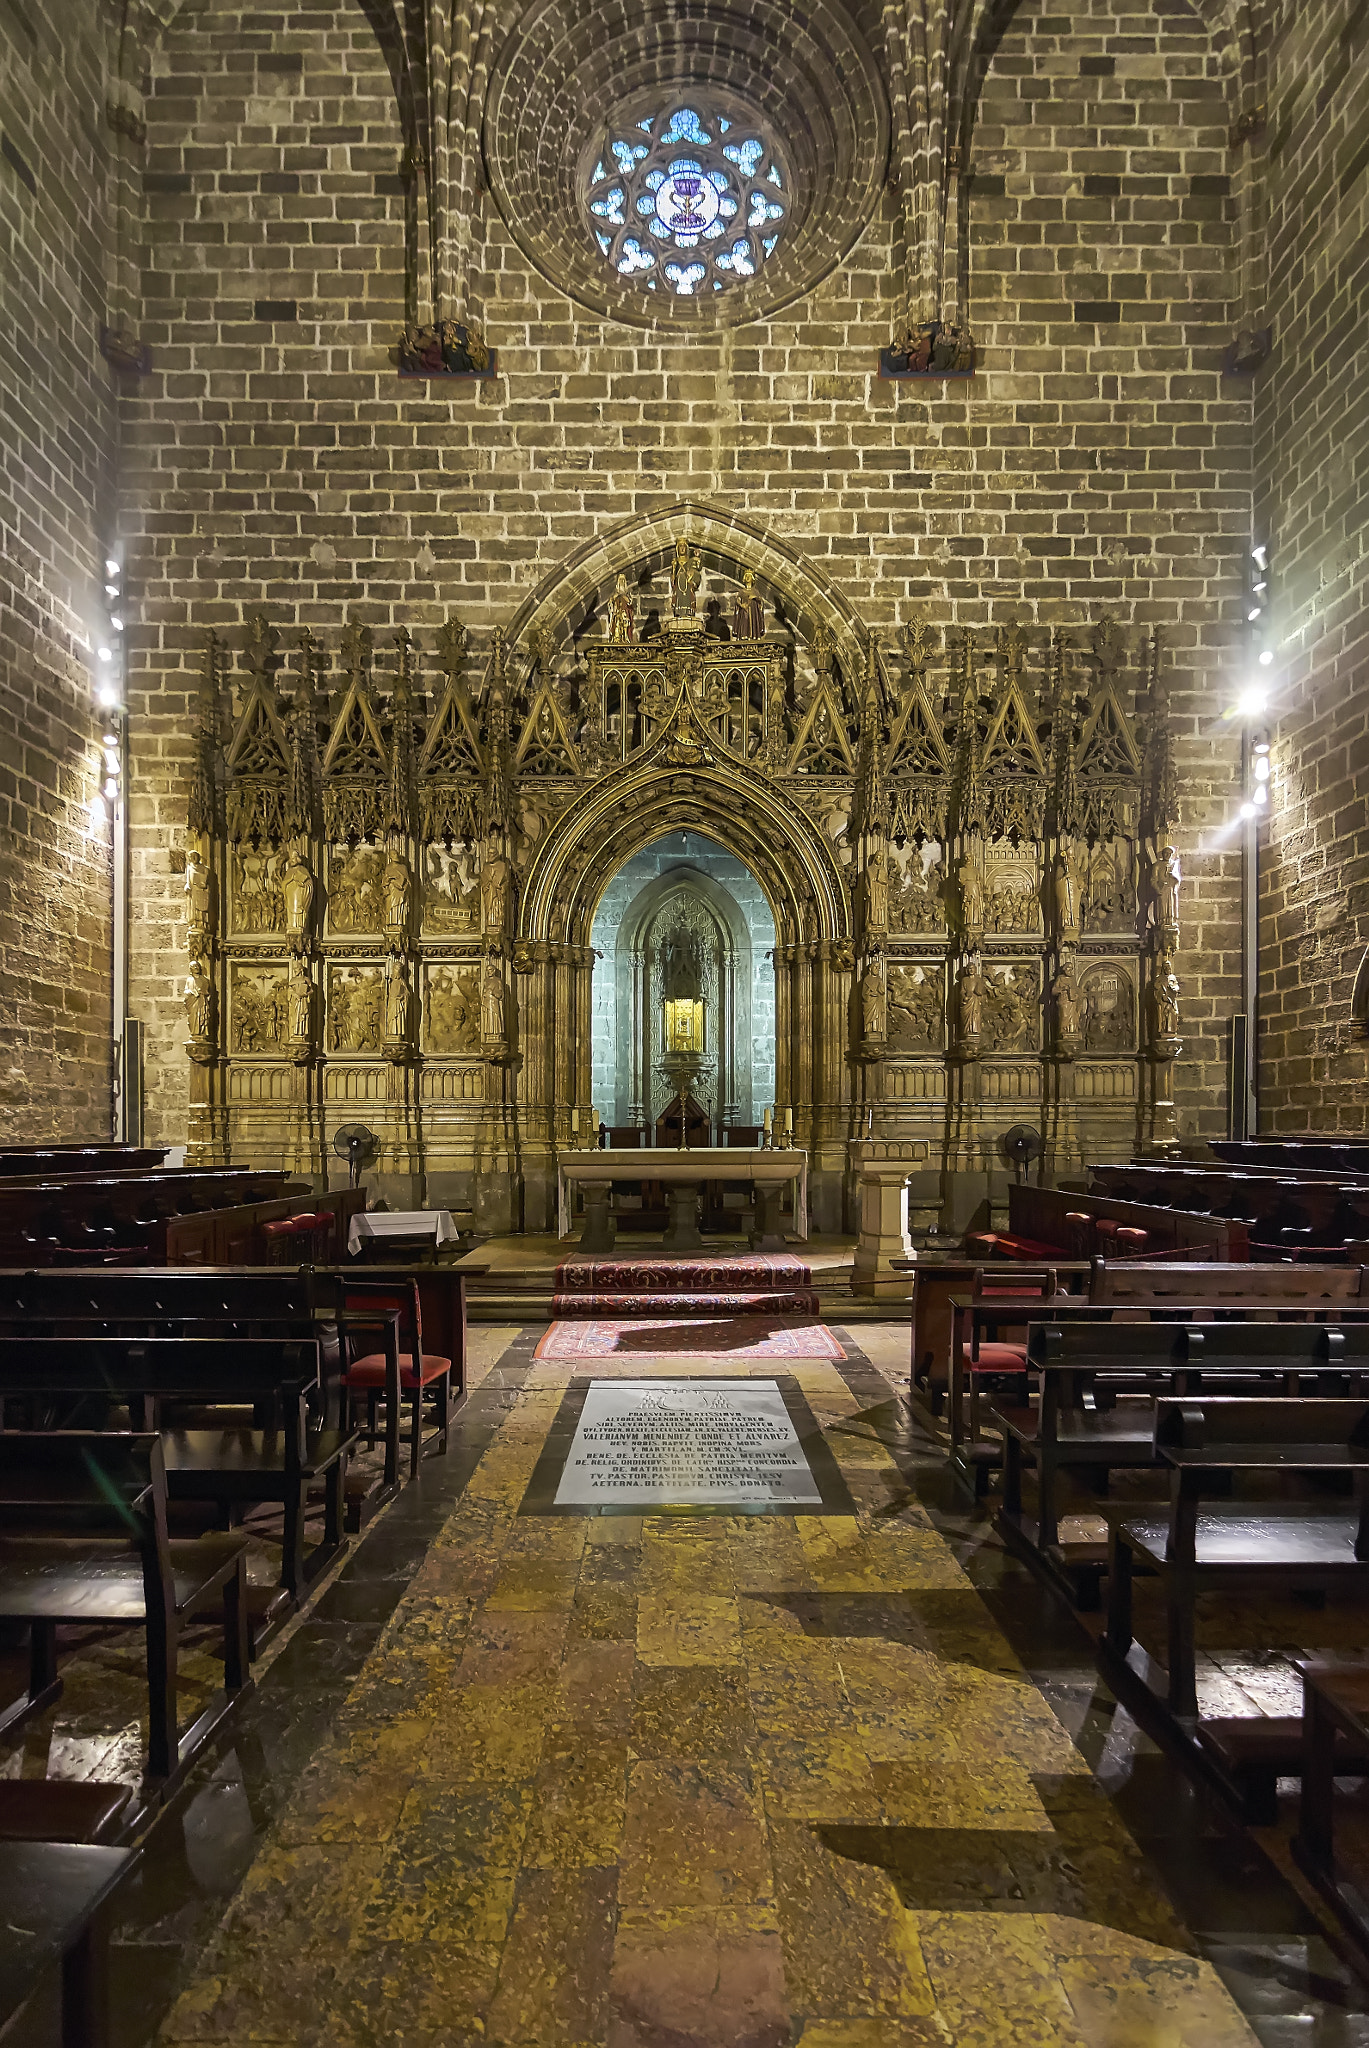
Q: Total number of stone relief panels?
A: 12